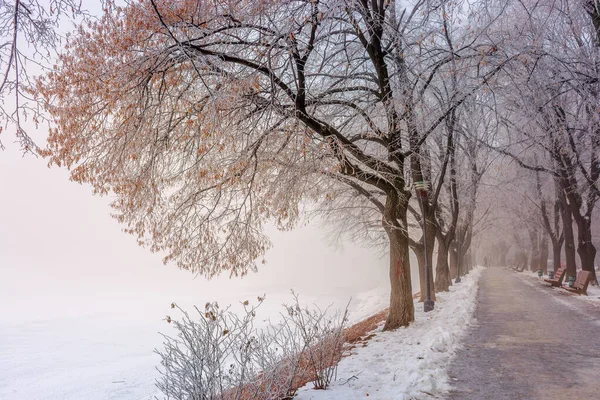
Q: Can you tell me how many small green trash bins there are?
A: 3